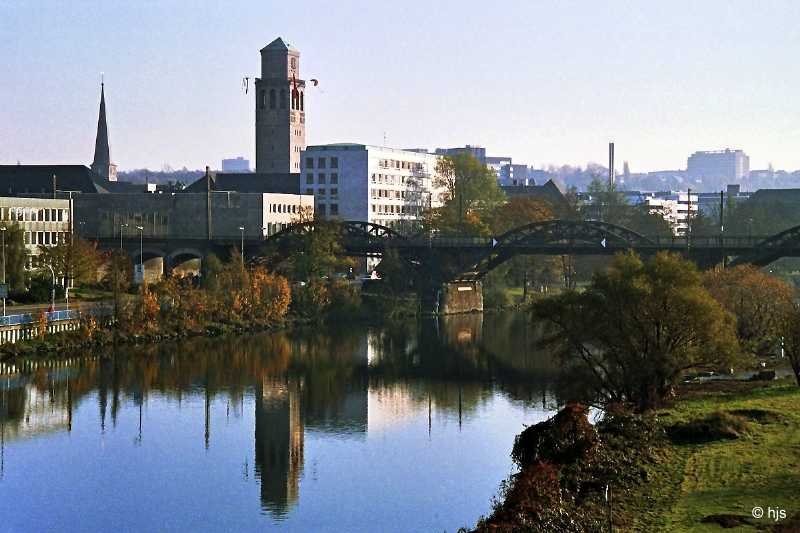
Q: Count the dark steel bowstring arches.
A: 3